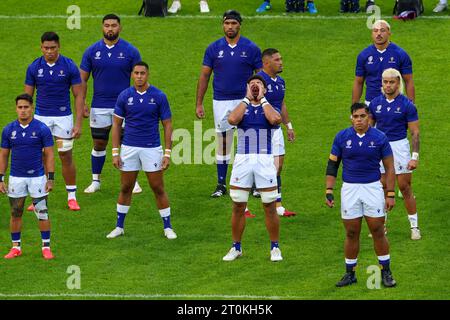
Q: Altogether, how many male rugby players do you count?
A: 10